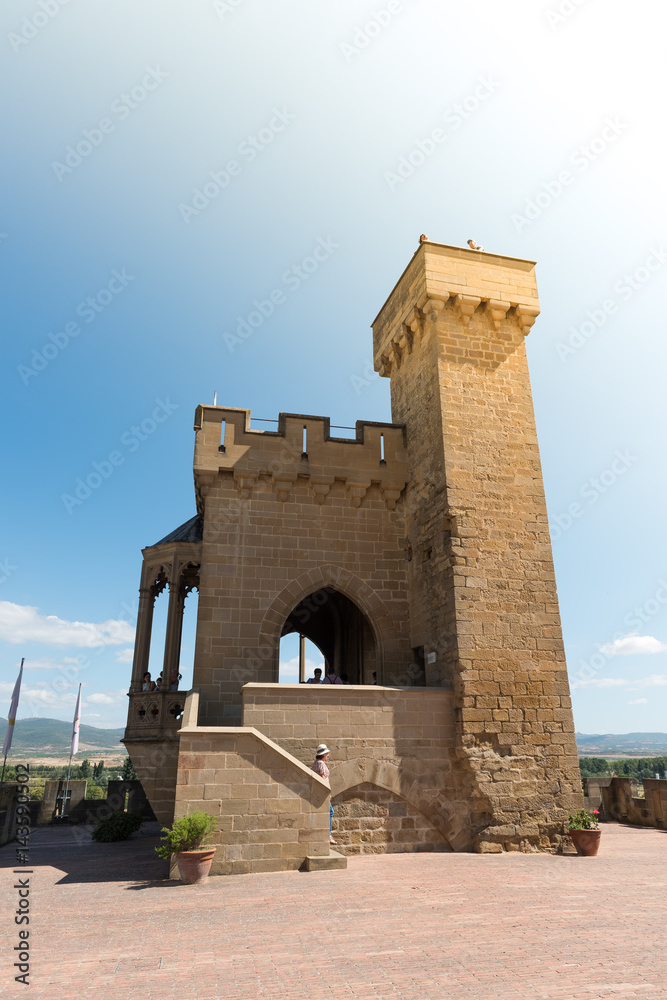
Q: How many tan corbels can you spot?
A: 14